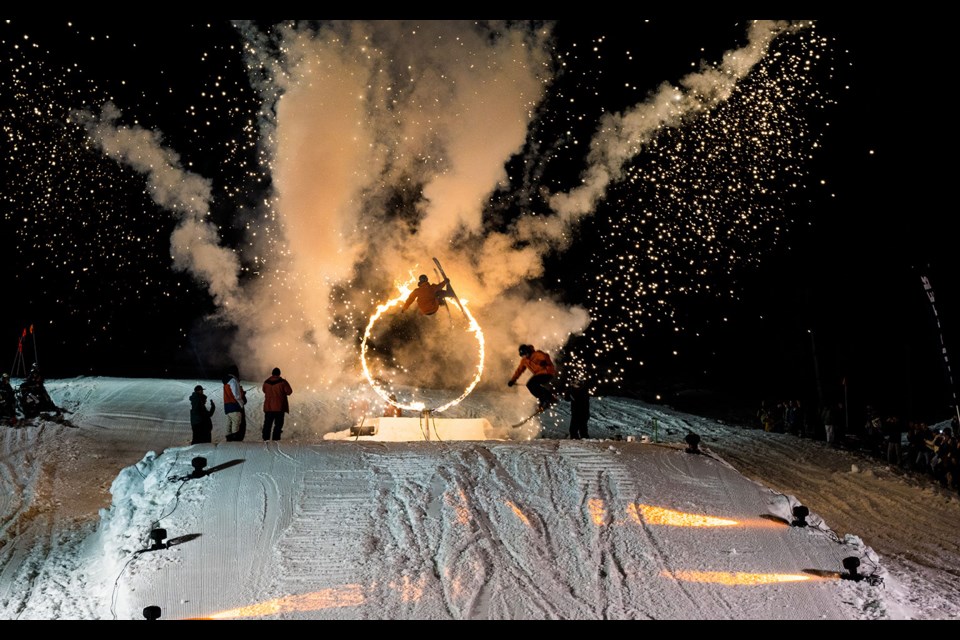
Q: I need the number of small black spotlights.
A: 6